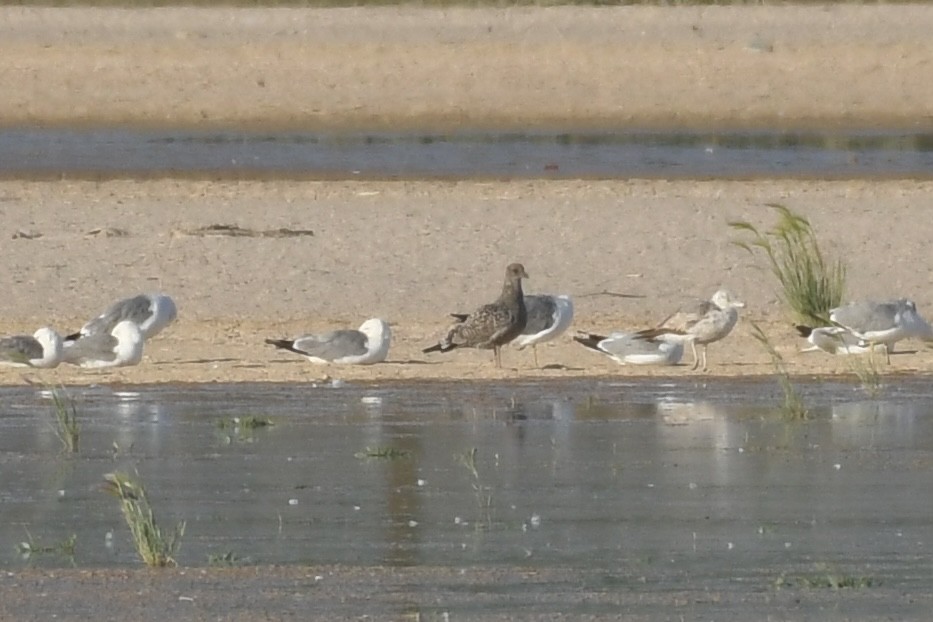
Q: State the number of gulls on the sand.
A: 10